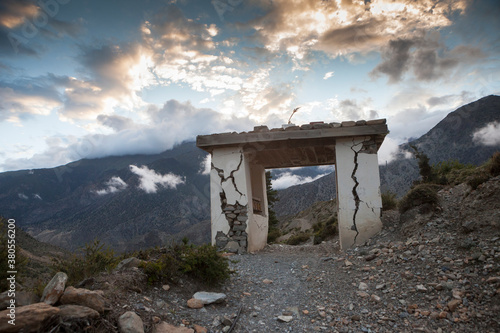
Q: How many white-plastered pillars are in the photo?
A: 2